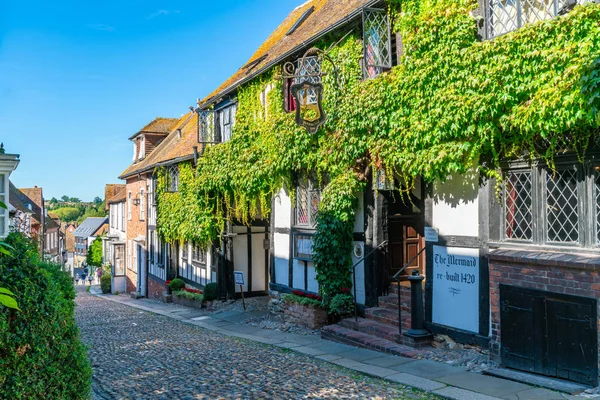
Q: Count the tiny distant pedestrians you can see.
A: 4